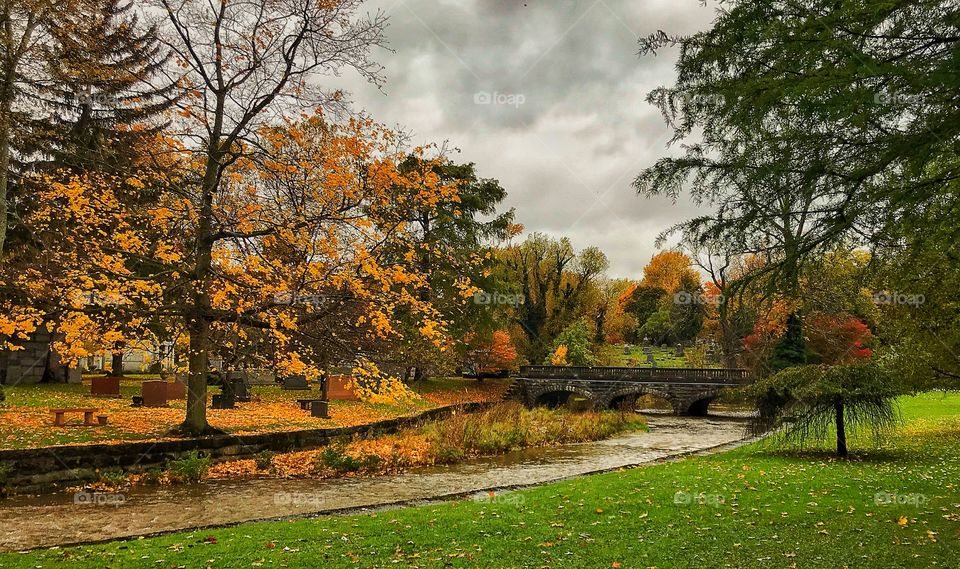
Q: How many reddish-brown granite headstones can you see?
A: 4